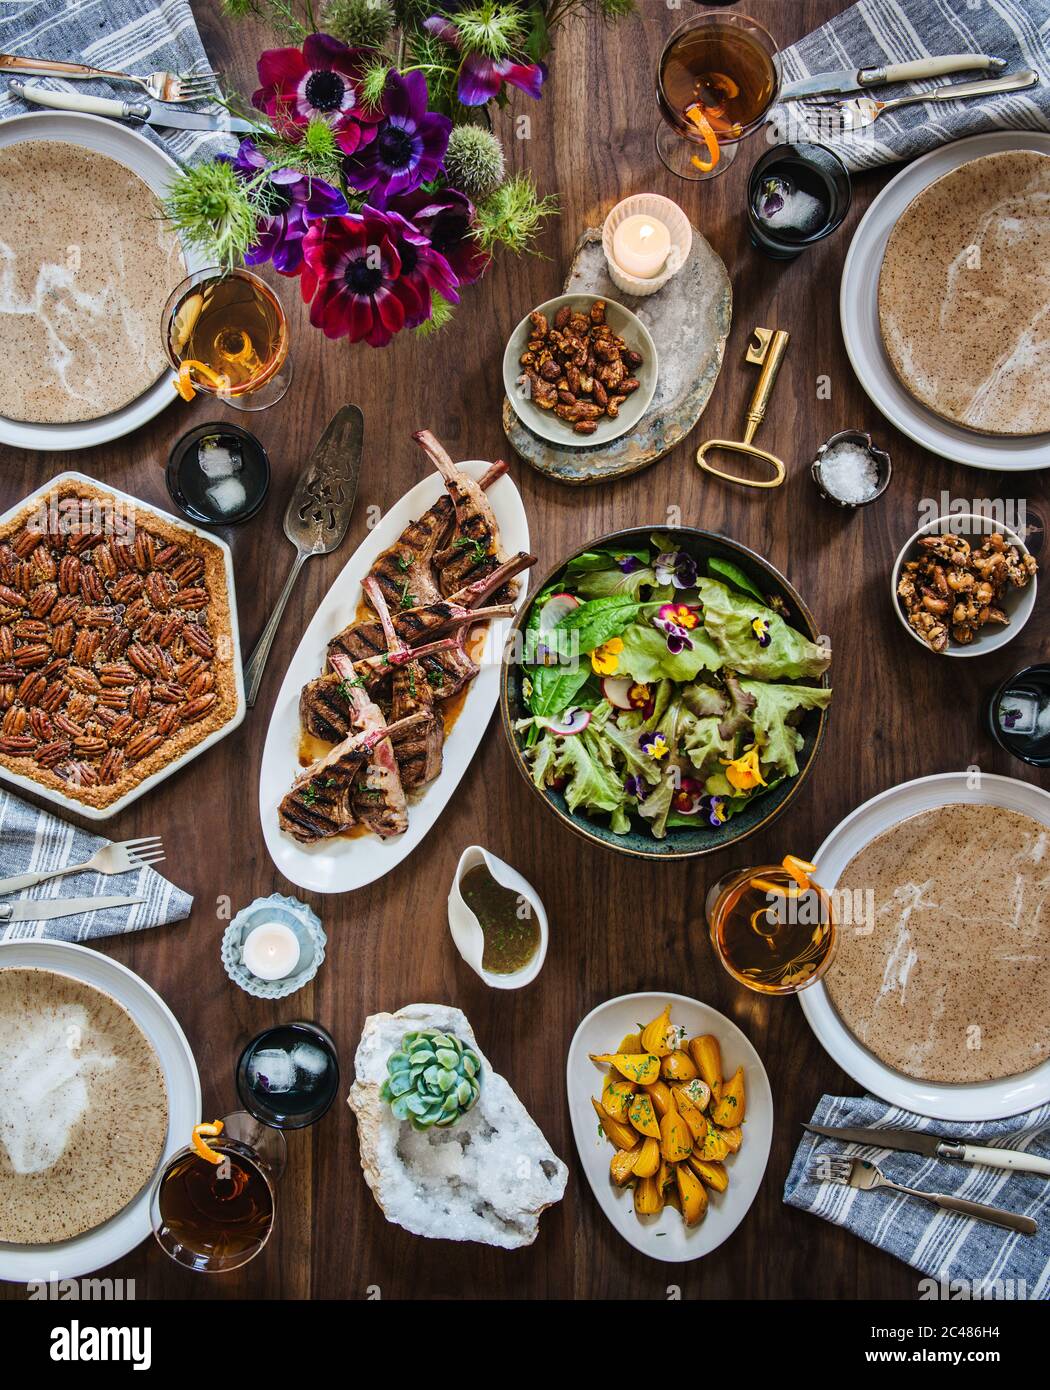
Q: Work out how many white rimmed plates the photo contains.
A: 4